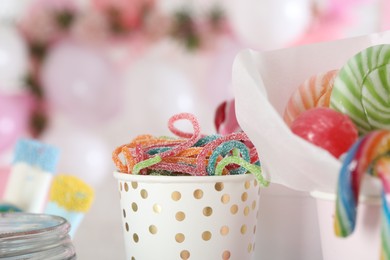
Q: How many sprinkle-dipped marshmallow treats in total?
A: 2